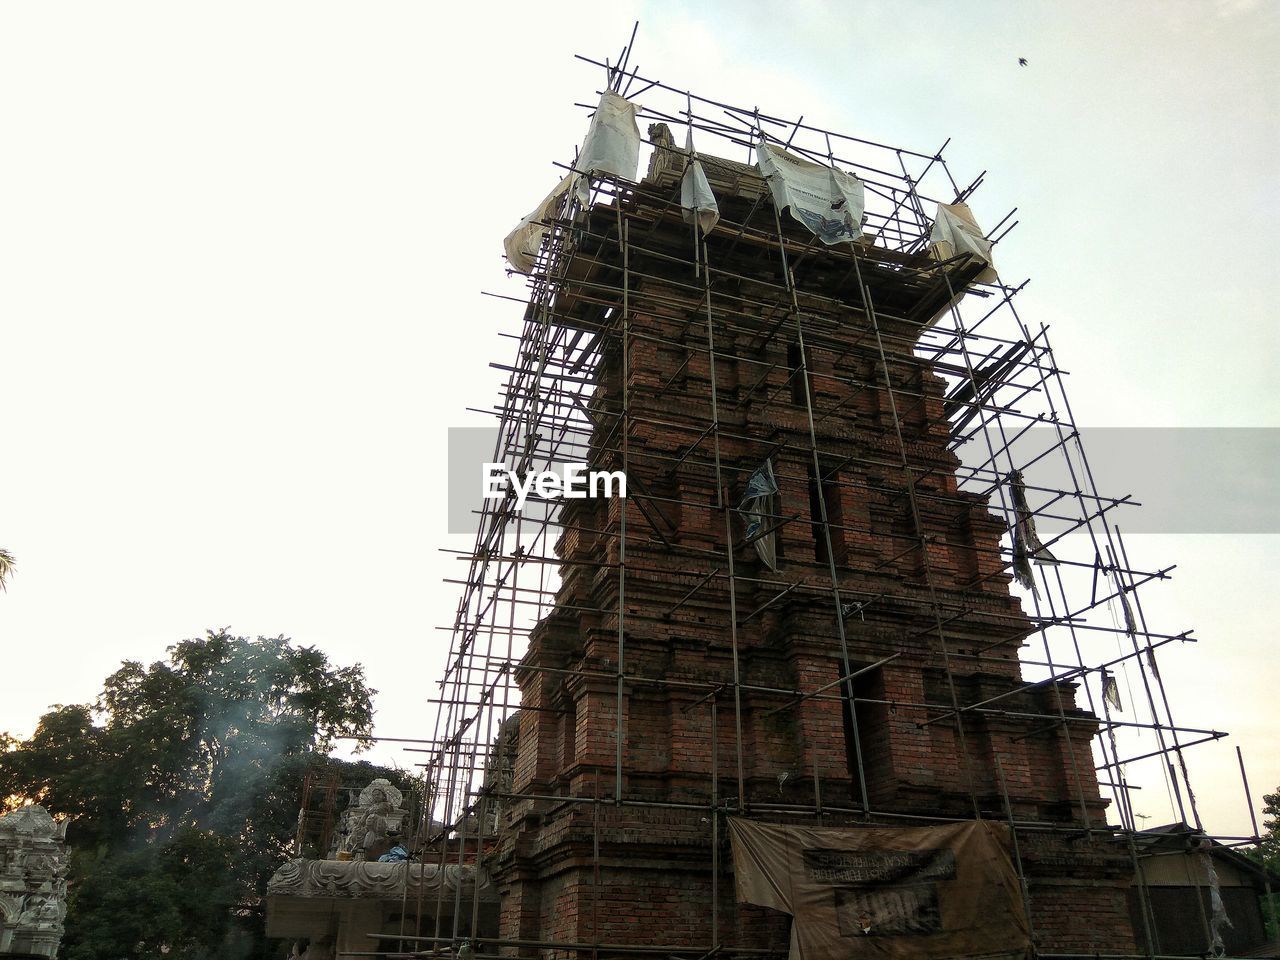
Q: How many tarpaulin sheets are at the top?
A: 5